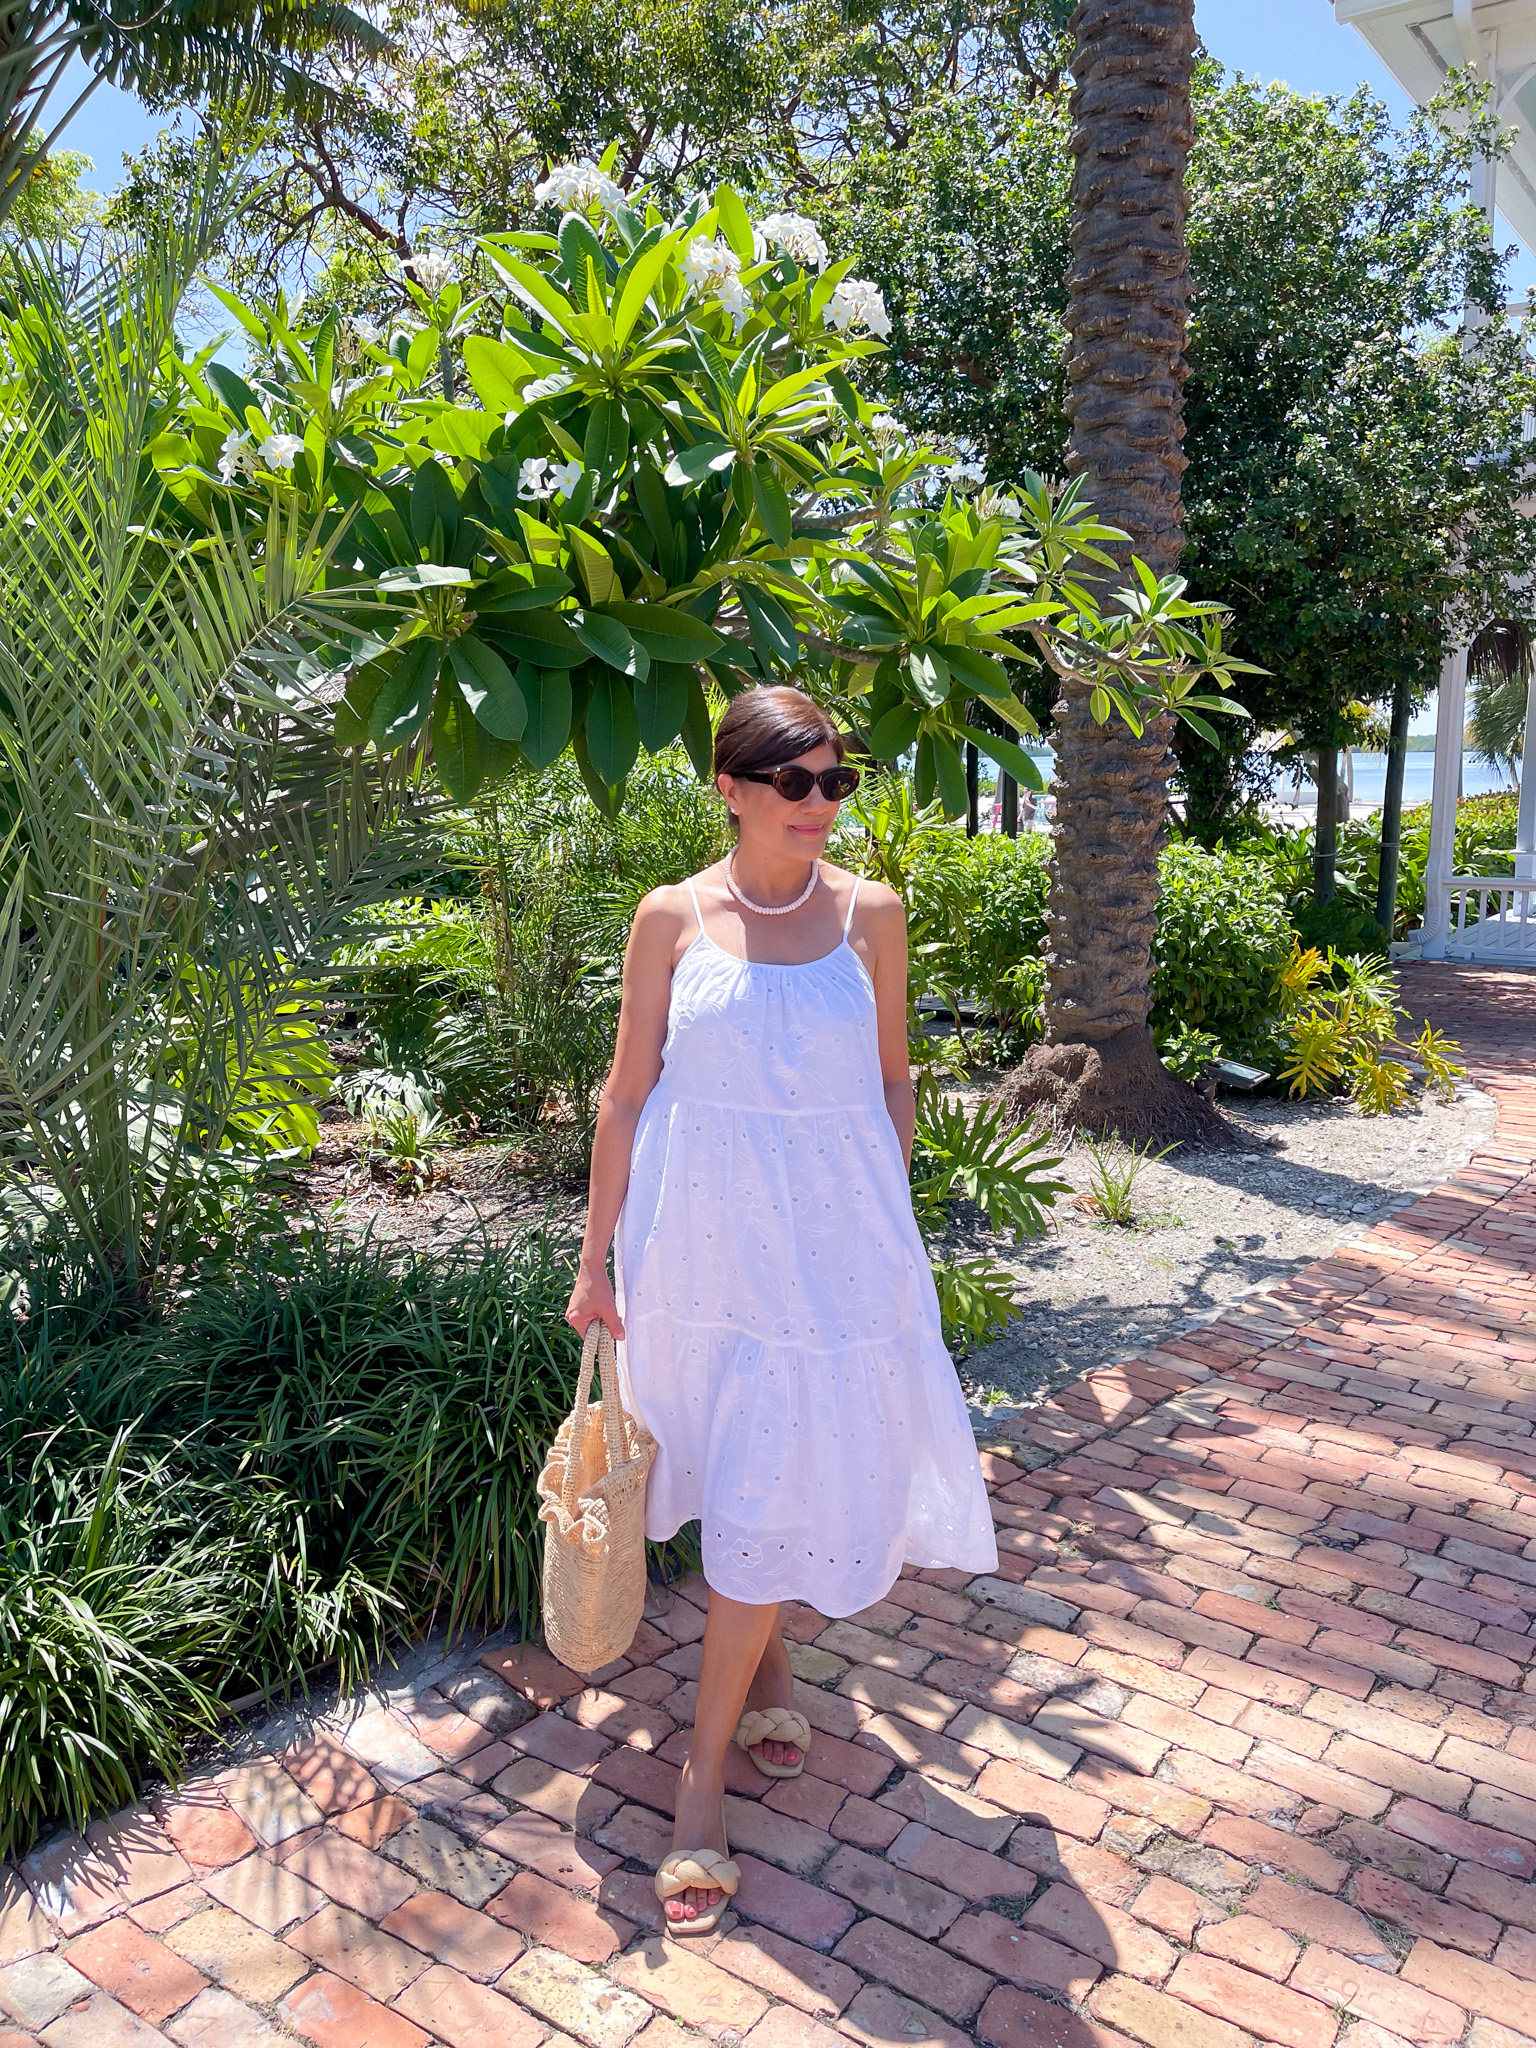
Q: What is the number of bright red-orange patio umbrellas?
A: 0